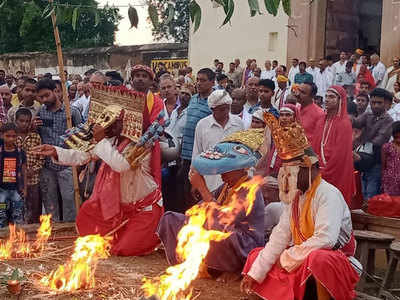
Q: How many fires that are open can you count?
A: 3